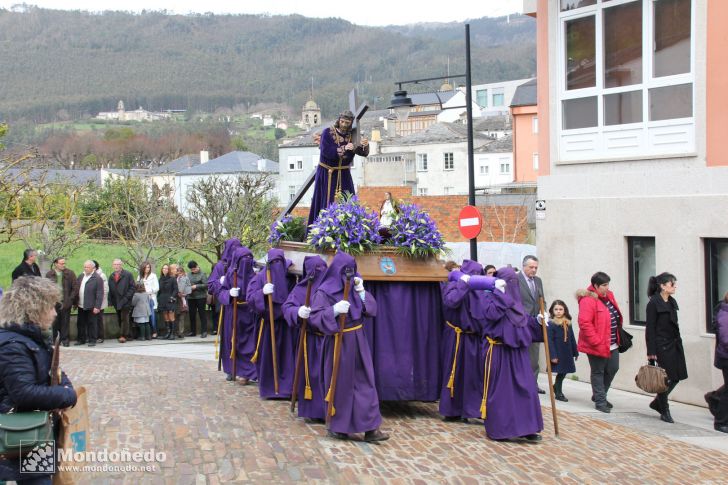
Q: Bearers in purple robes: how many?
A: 7